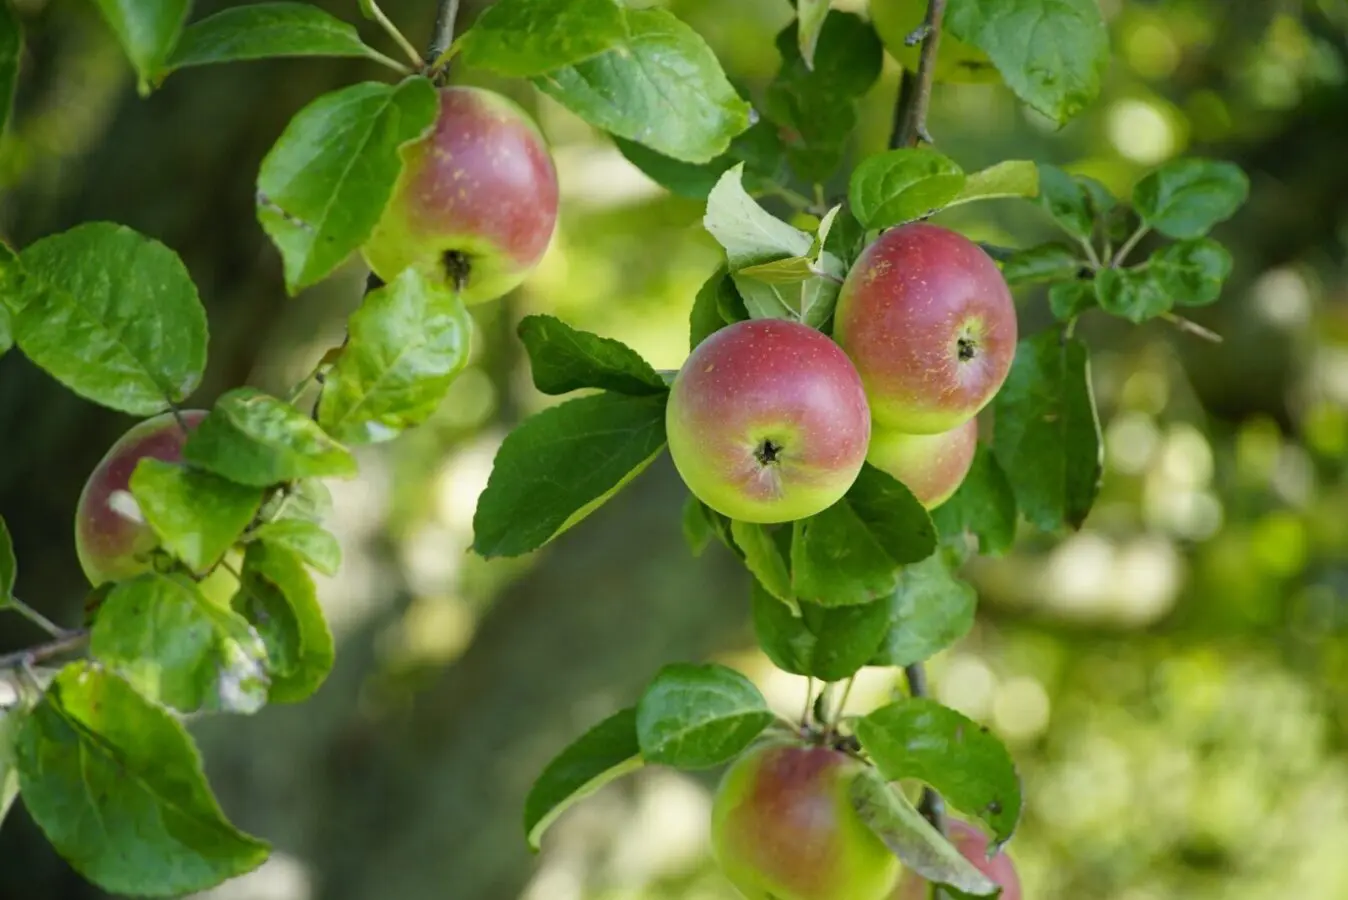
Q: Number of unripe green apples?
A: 1